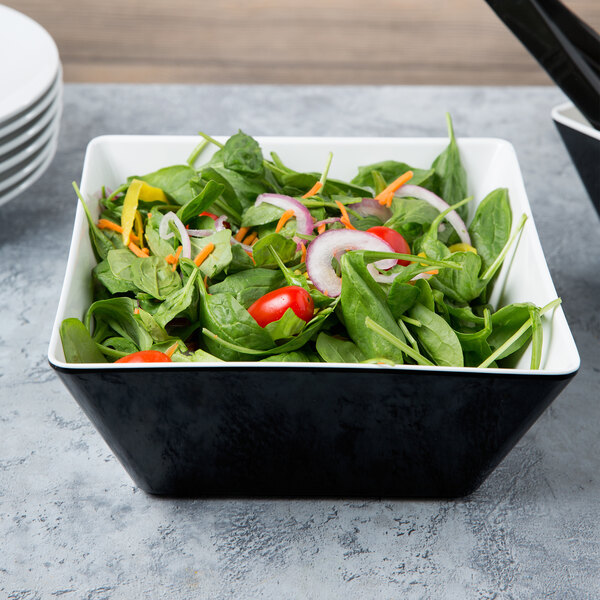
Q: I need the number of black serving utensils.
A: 2